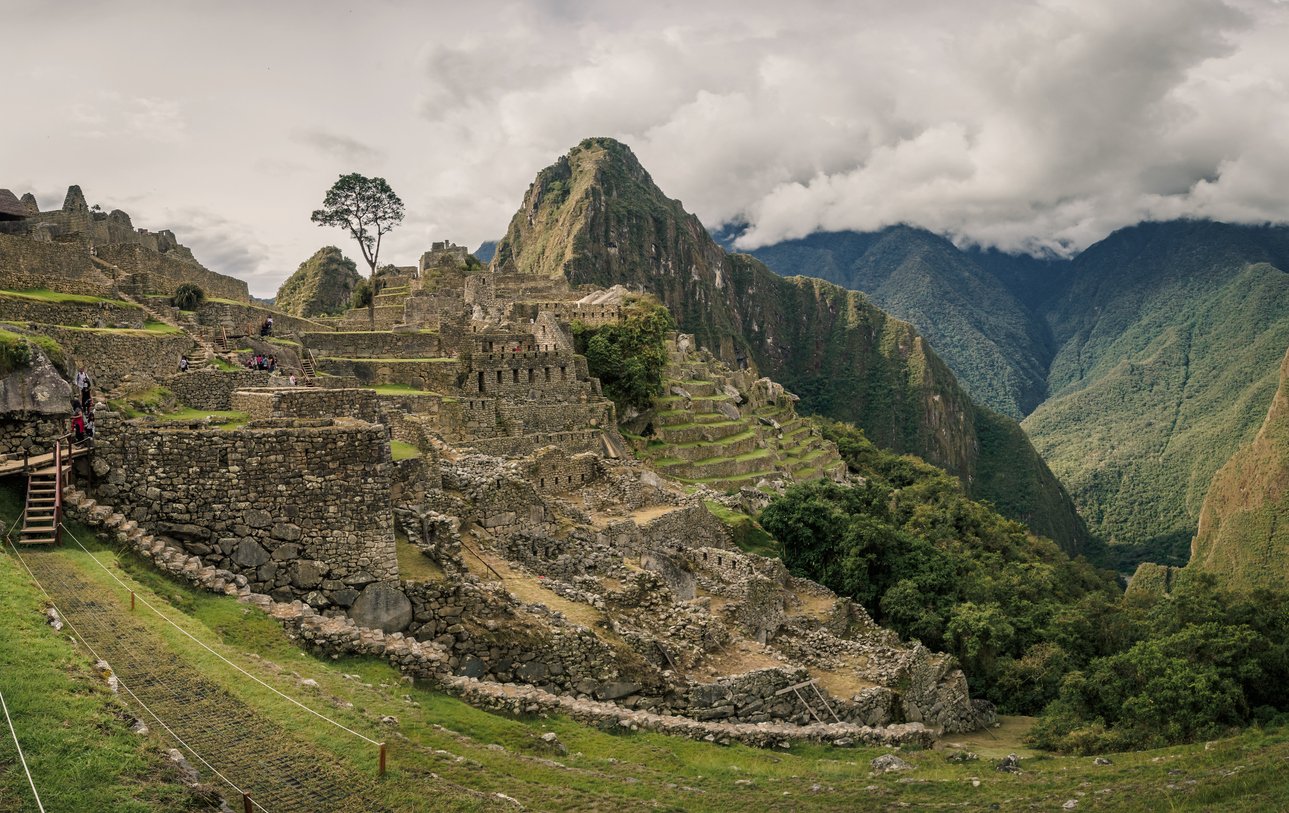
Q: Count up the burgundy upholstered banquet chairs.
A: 0